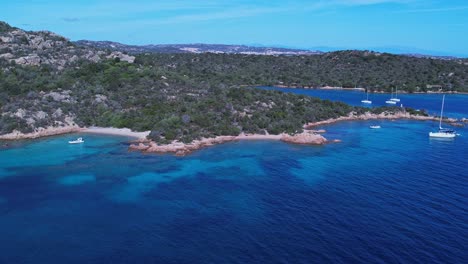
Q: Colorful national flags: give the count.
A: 0